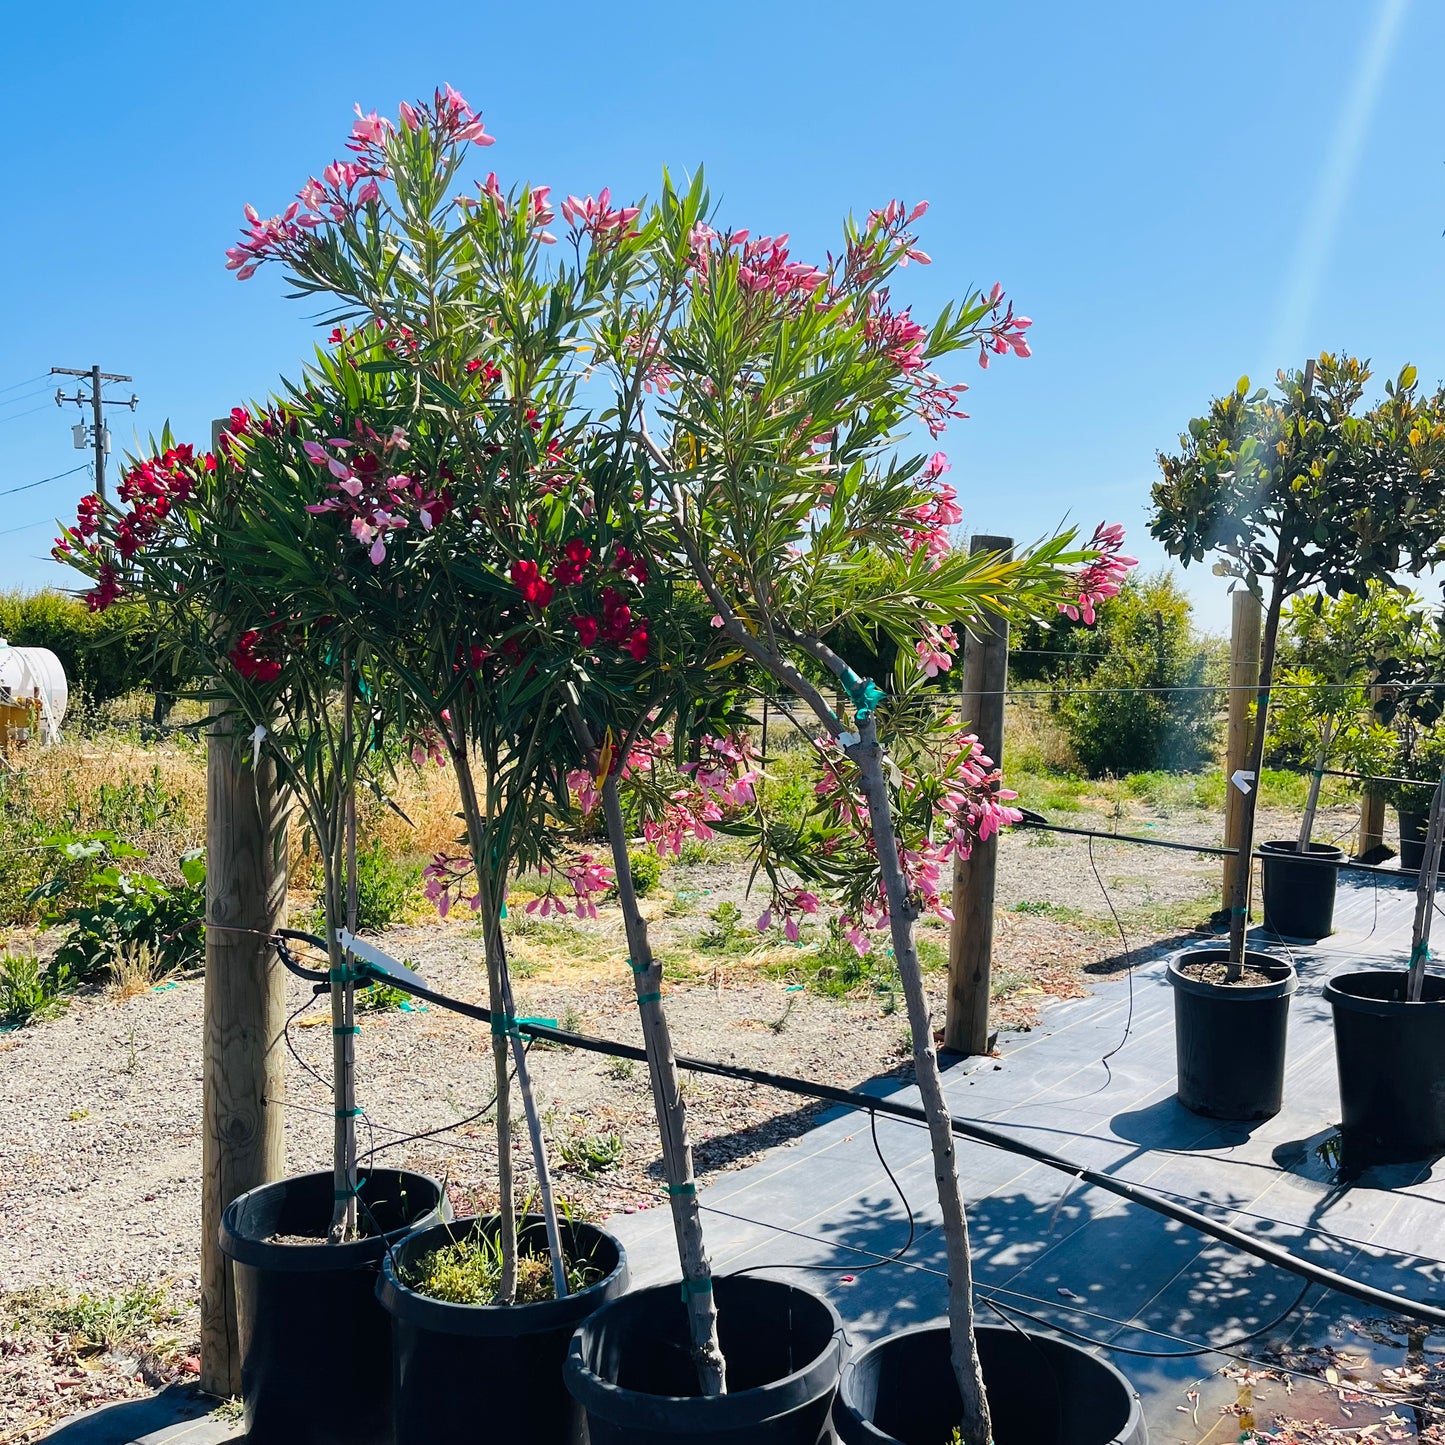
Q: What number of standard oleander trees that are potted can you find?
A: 4